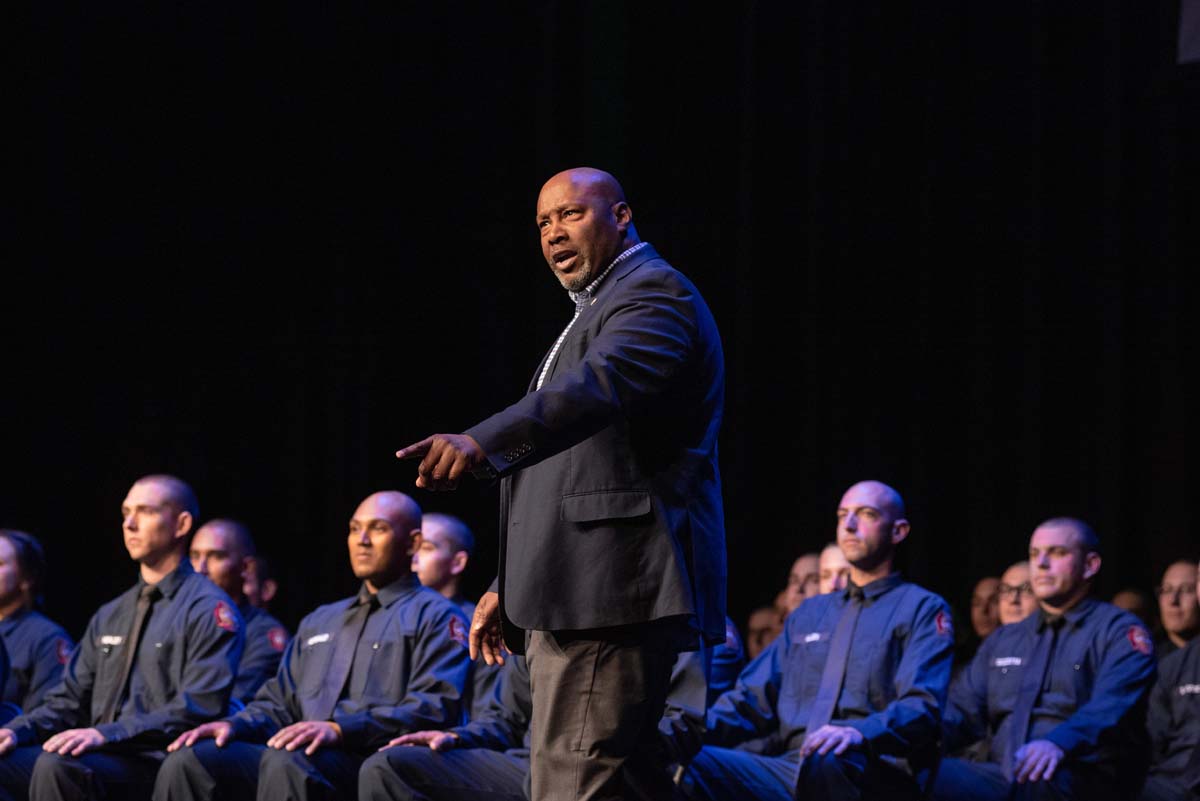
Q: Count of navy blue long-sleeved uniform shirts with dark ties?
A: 4